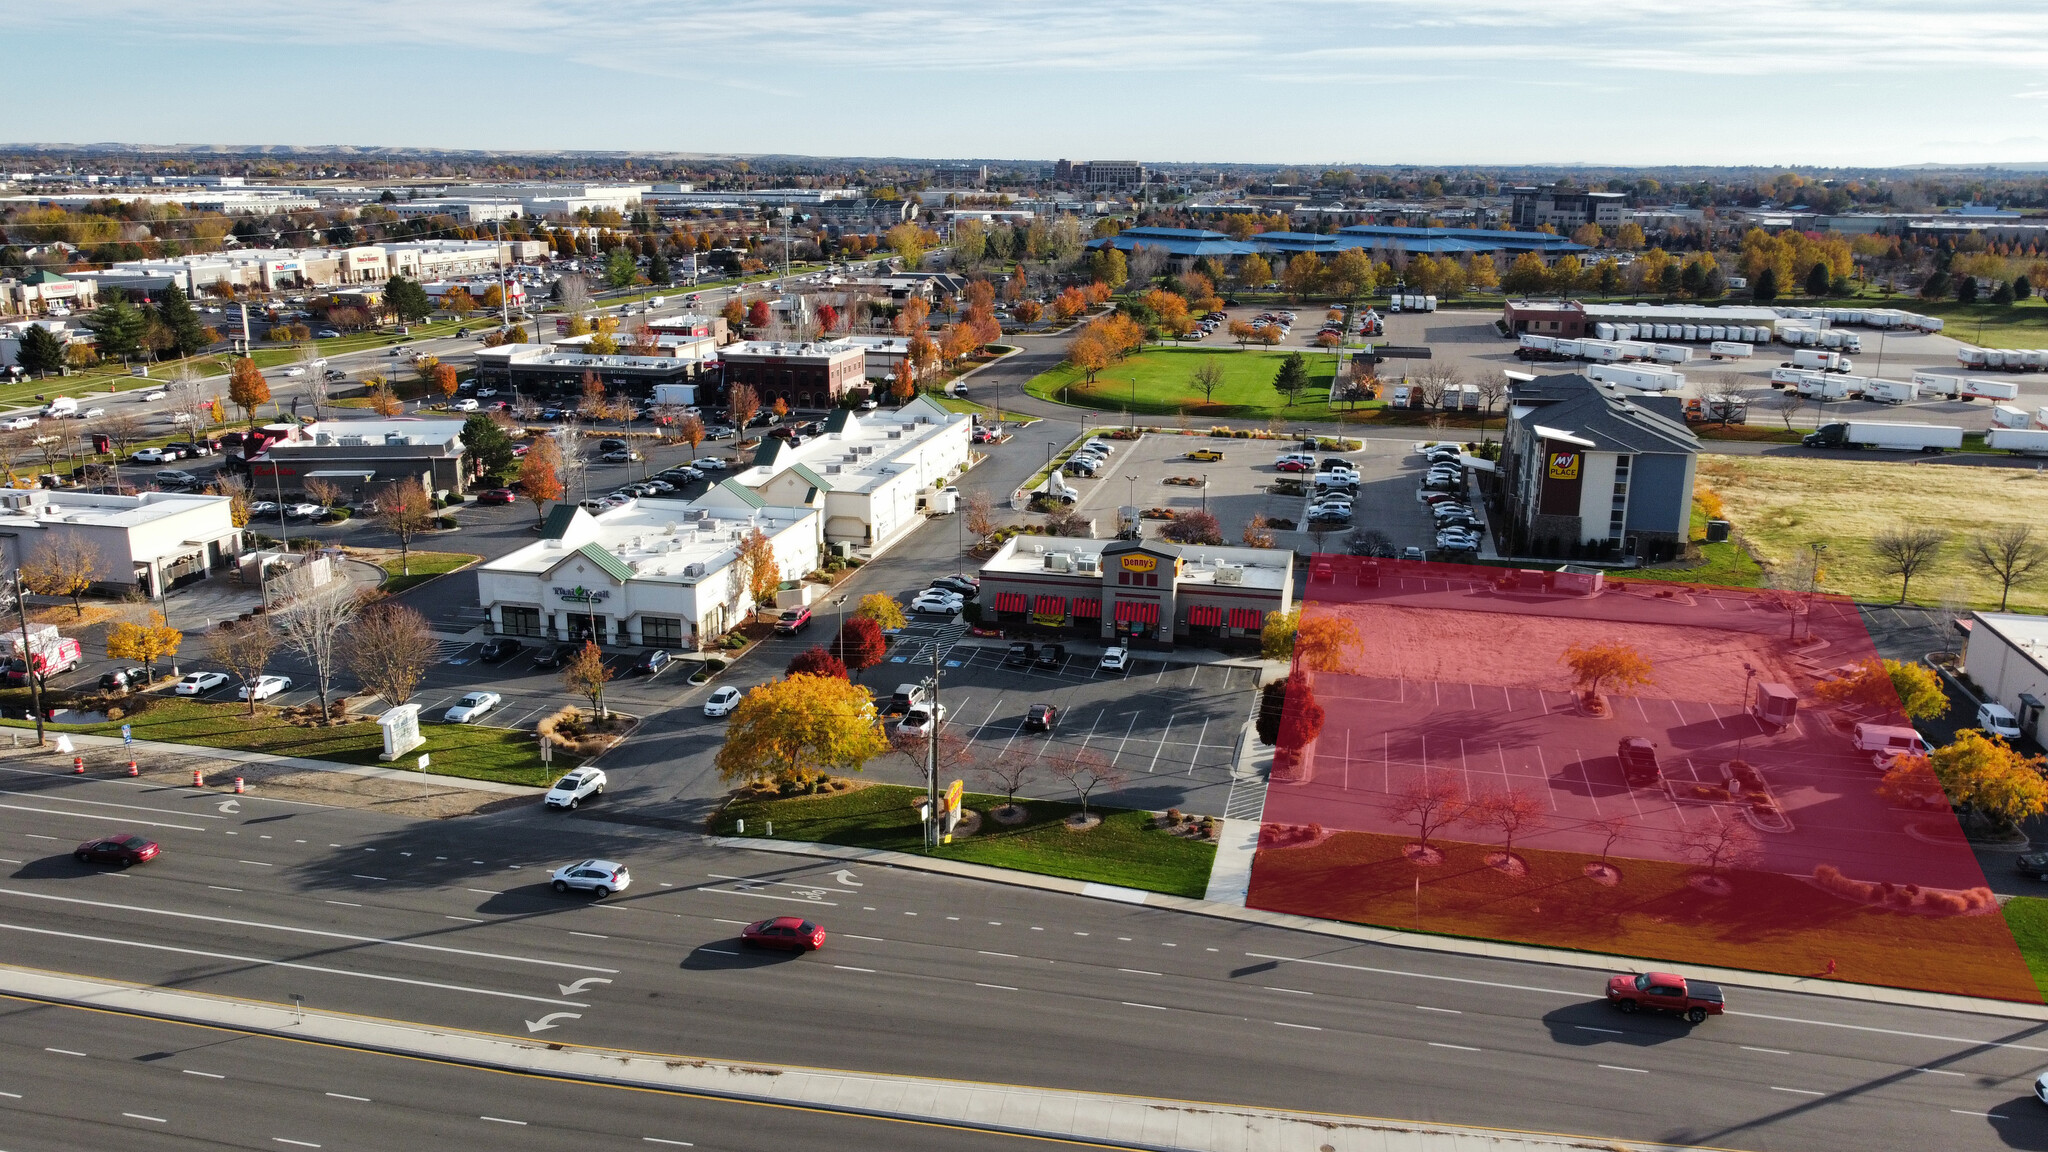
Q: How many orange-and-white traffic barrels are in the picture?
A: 4